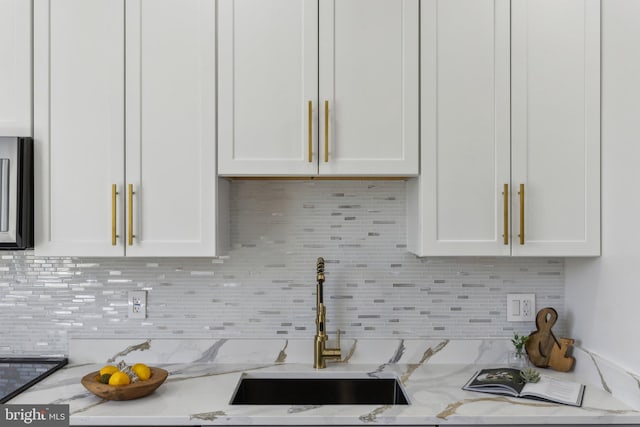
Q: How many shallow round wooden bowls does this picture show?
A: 1